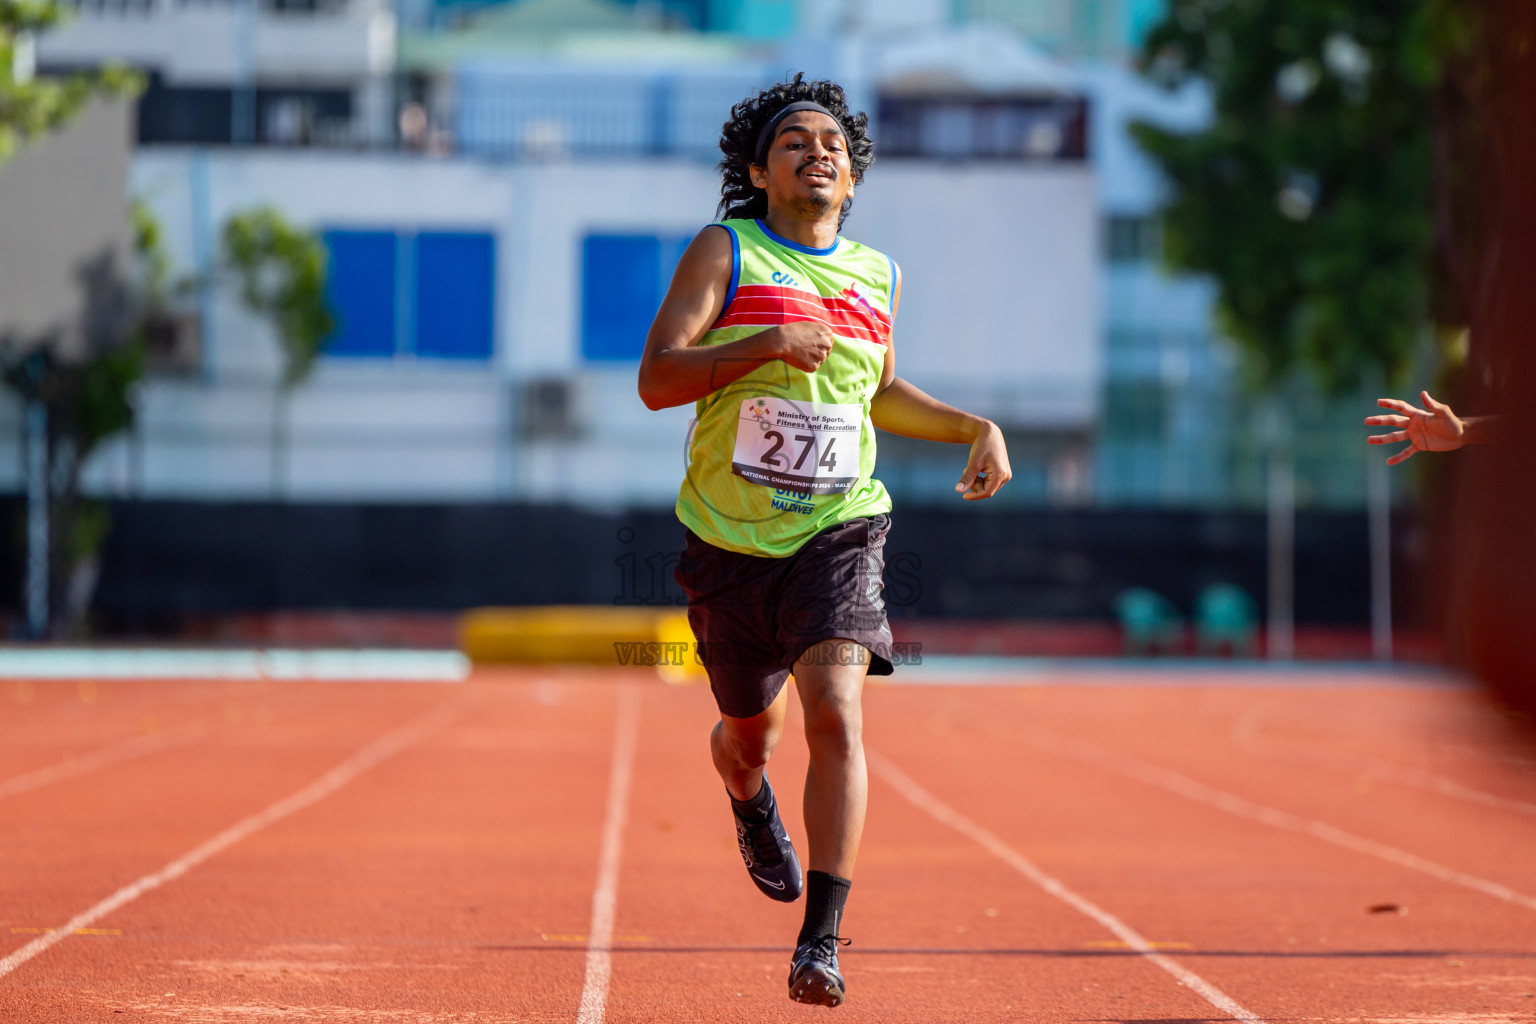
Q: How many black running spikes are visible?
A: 2